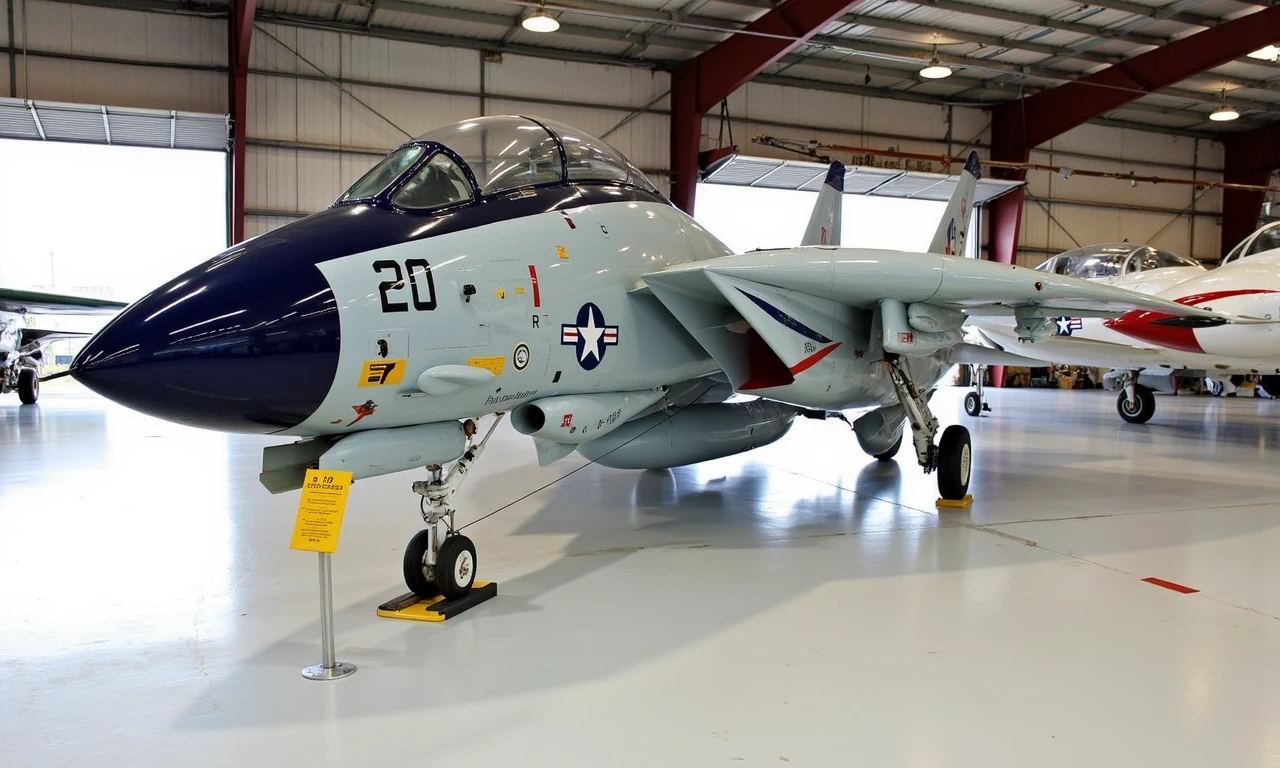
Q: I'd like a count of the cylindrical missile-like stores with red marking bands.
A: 0